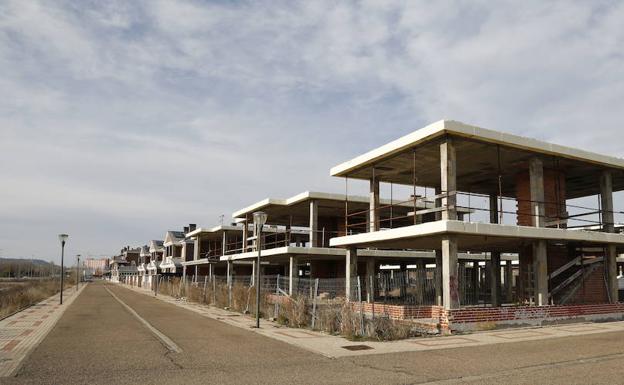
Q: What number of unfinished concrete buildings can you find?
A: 3